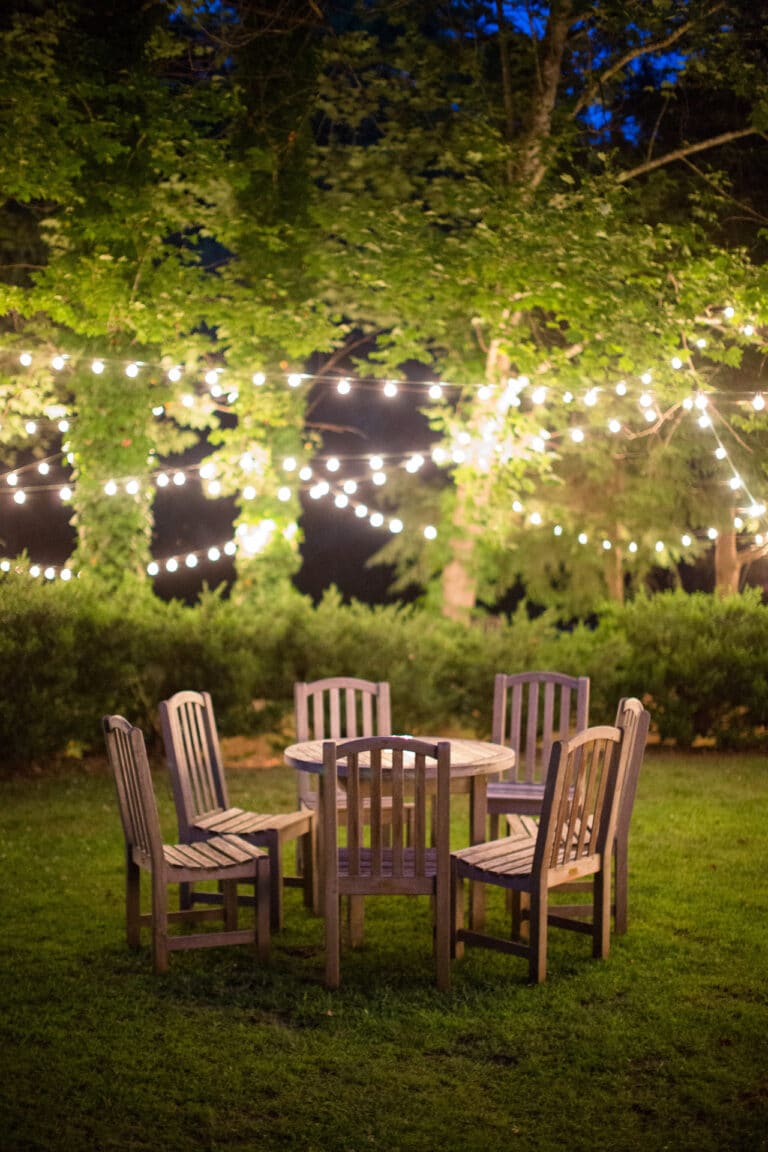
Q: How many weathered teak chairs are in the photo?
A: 7